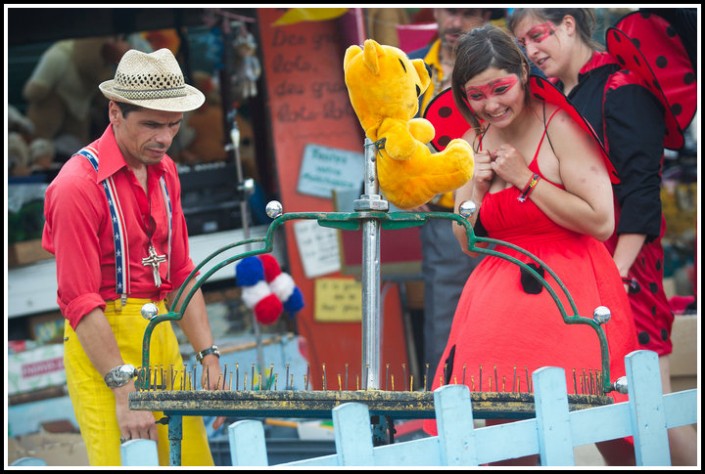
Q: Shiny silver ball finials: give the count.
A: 5